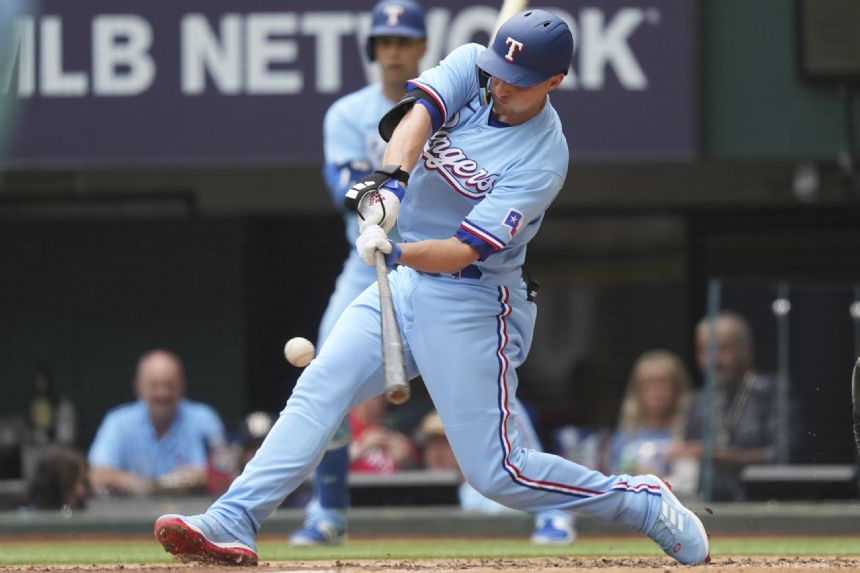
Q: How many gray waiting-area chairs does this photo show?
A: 0